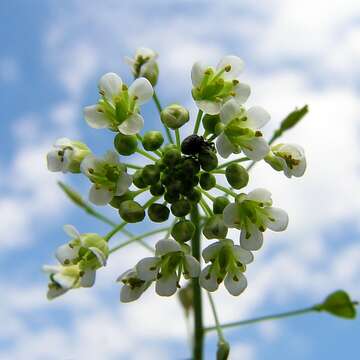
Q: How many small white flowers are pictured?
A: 13